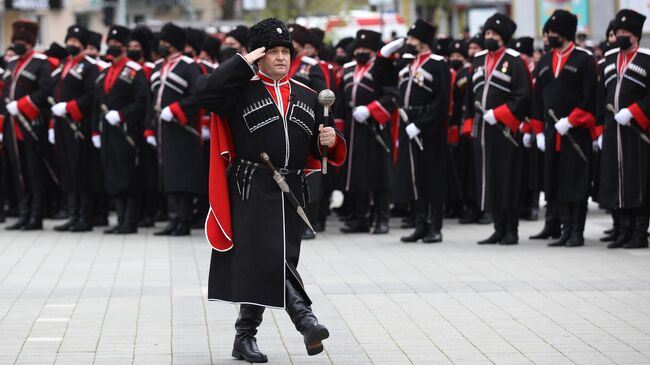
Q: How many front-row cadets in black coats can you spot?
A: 9